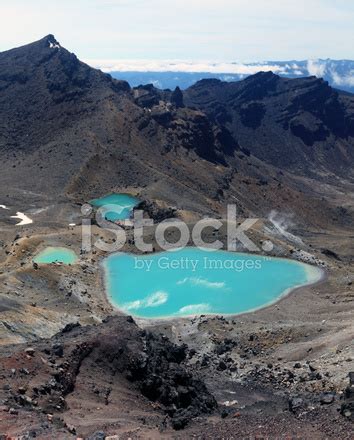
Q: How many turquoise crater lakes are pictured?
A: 3